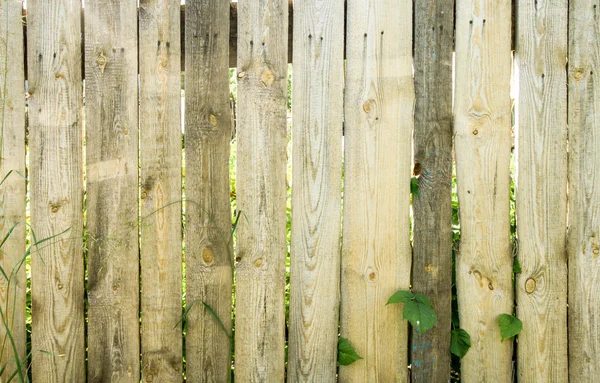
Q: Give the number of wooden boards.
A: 12